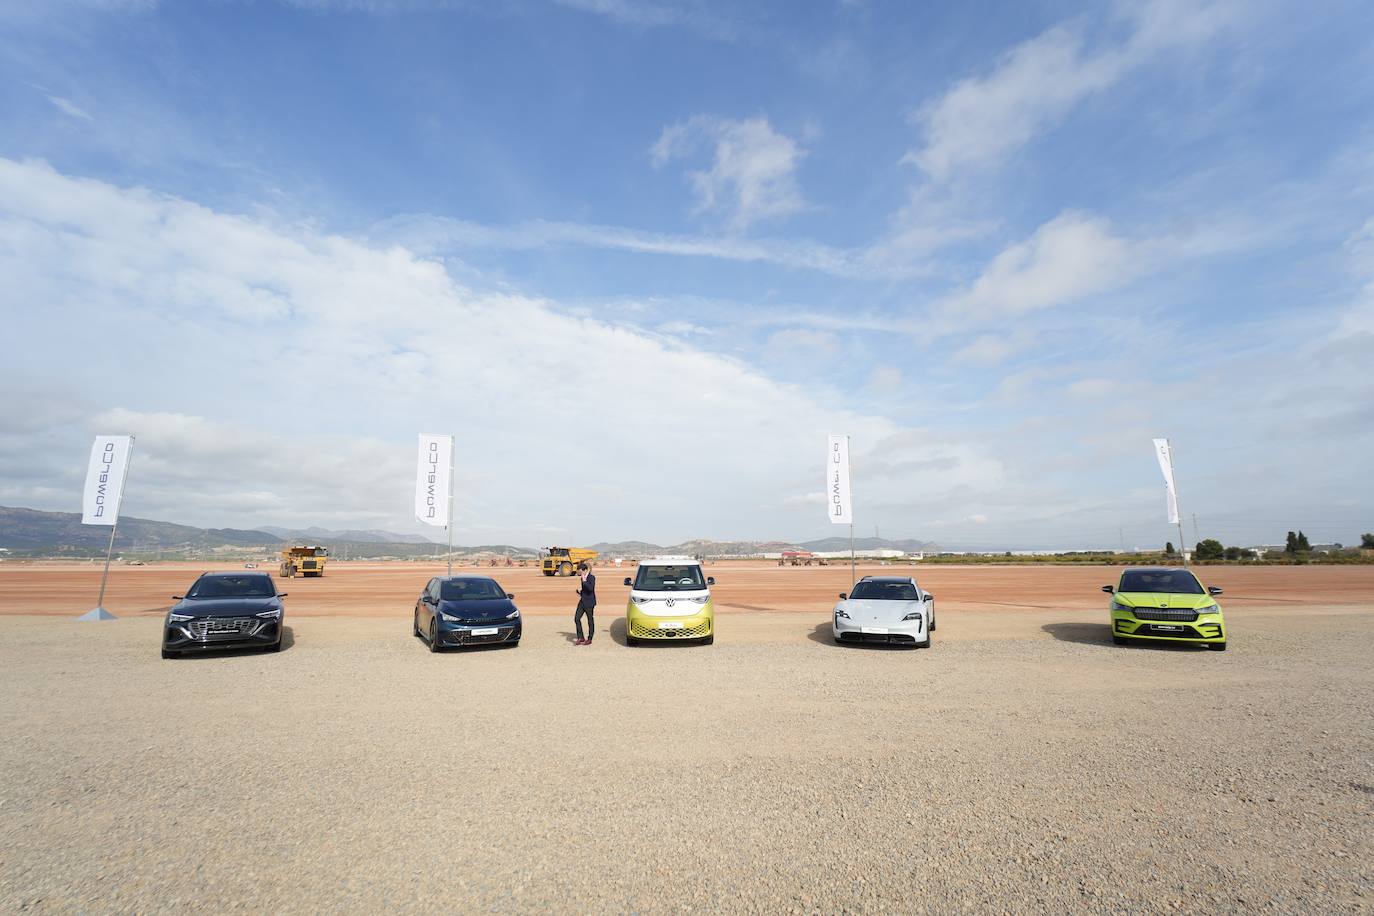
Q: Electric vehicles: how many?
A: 5